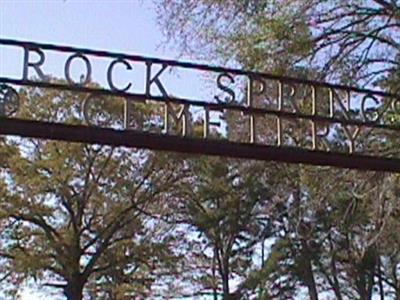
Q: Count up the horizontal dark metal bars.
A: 3